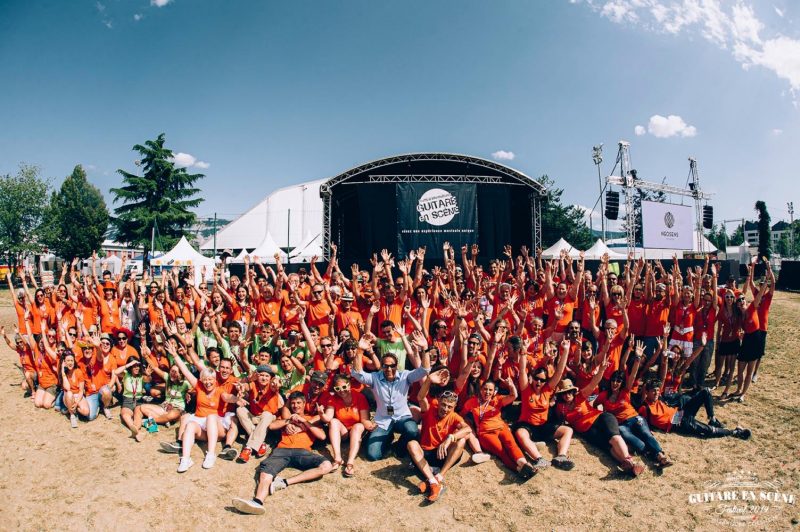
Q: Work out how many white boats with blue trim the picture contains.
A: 0